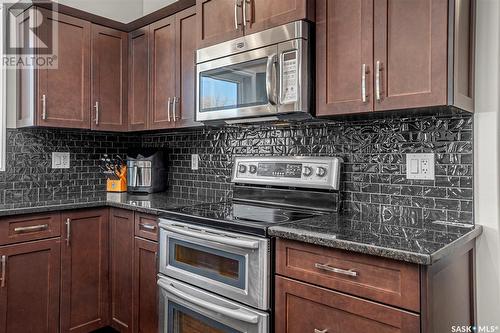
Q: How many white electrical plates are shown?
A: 3